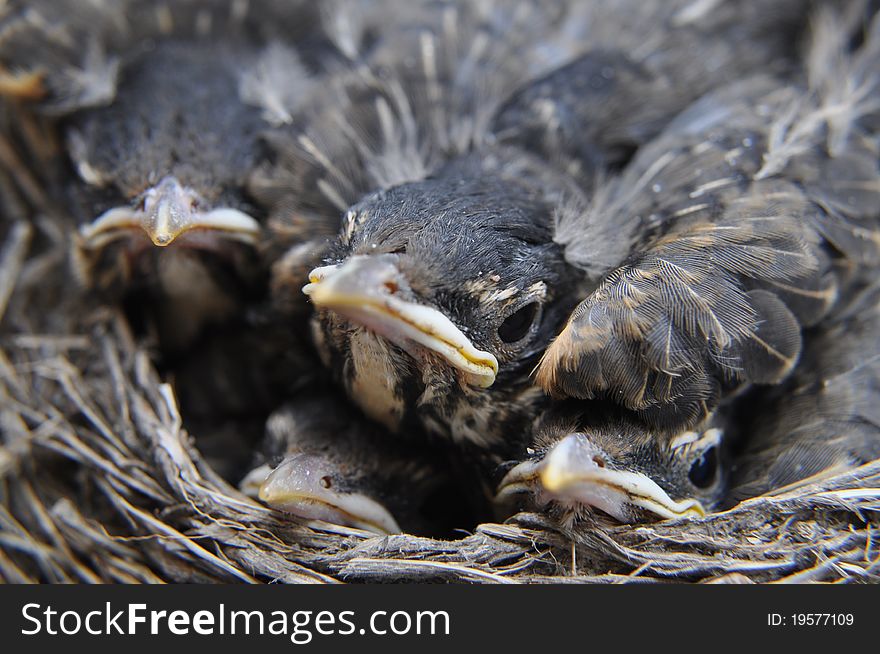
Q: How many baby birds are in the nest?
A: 4